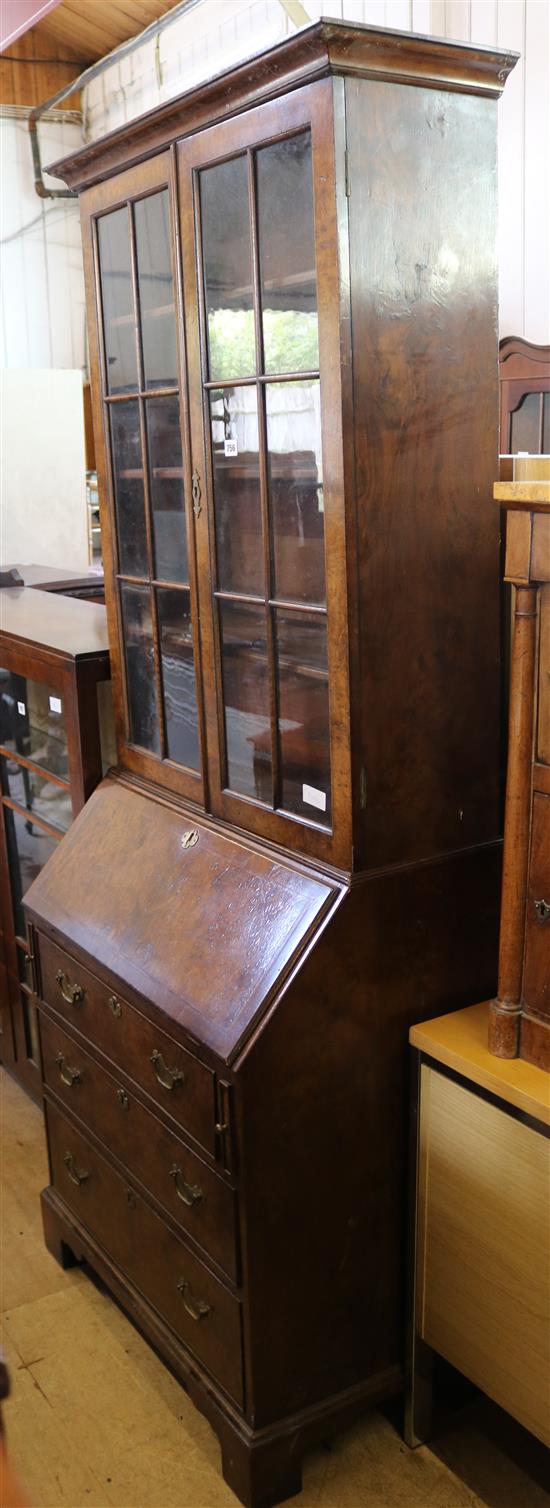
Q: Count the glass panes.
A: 12